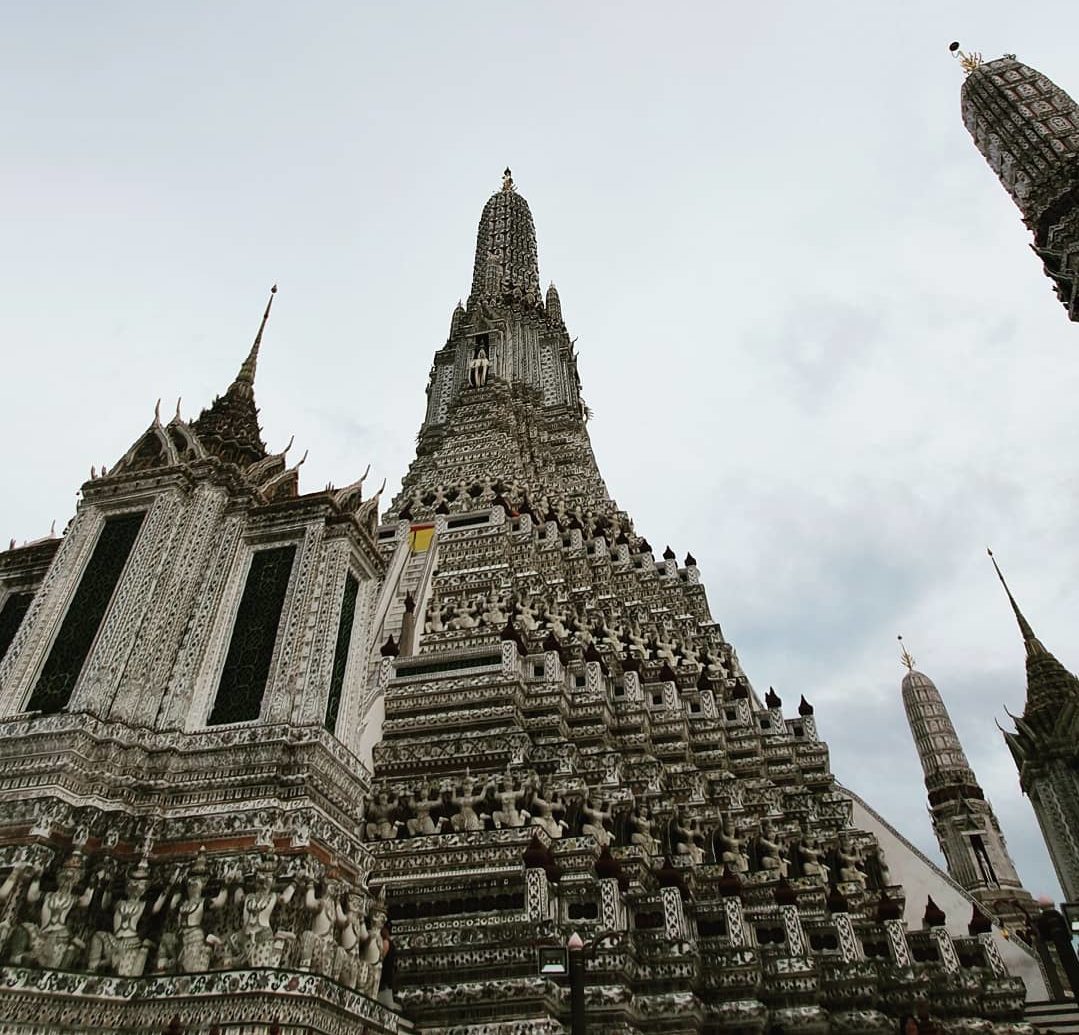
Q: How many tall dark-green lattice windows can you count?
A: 4